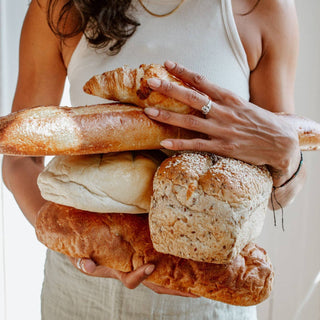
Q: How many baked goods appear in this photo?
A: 5